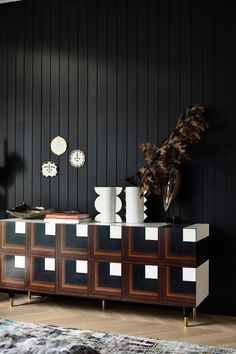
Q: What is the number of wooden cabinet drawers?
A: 12